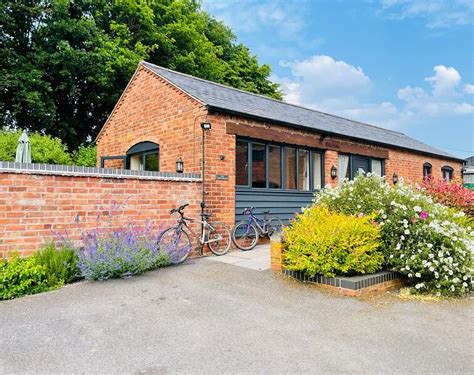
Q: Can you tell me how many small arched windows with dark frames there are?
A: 2